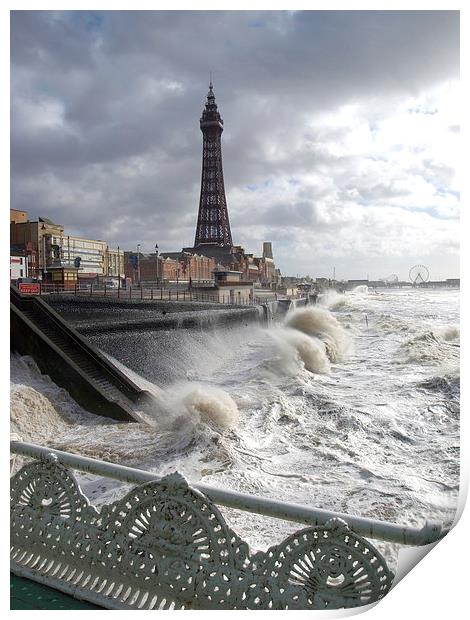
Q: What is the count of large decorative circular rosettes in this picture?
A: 3